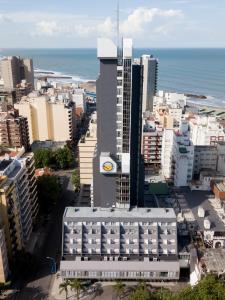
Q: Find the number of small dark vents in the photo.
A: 6